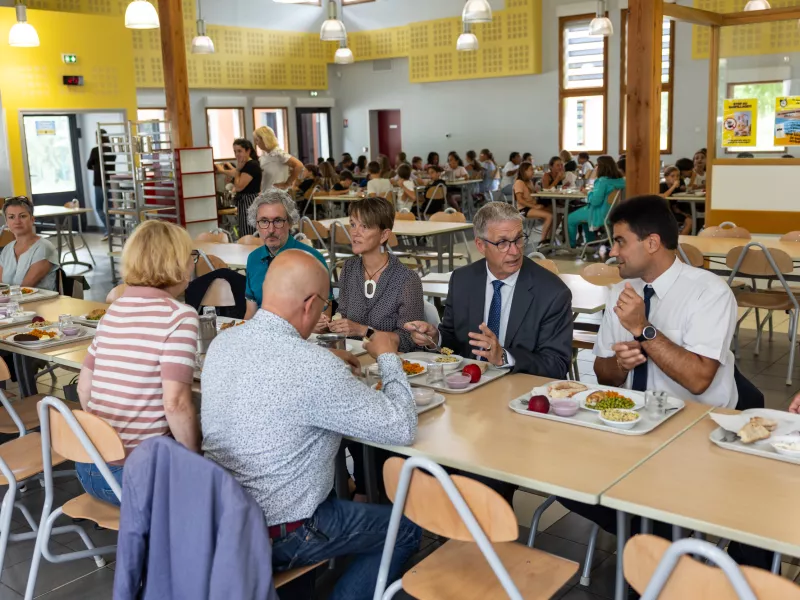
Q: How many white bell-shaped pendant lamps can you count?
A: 9